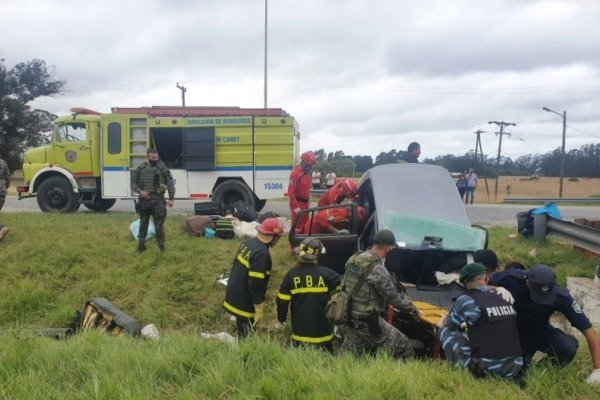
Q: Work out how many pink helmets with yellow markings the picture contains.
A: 1